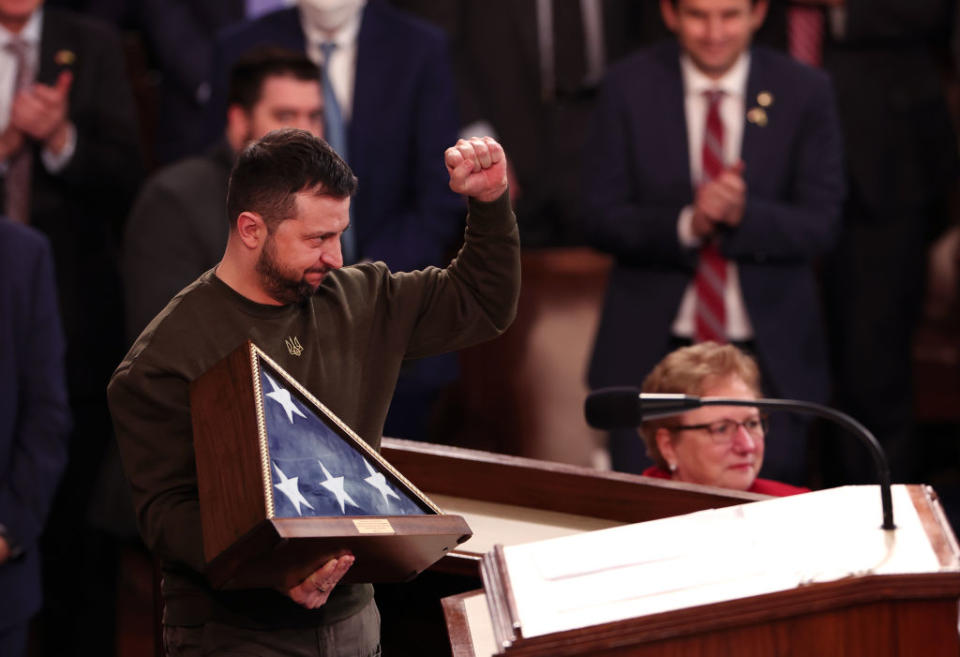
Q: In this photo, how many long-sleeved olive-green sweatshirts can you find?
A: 1